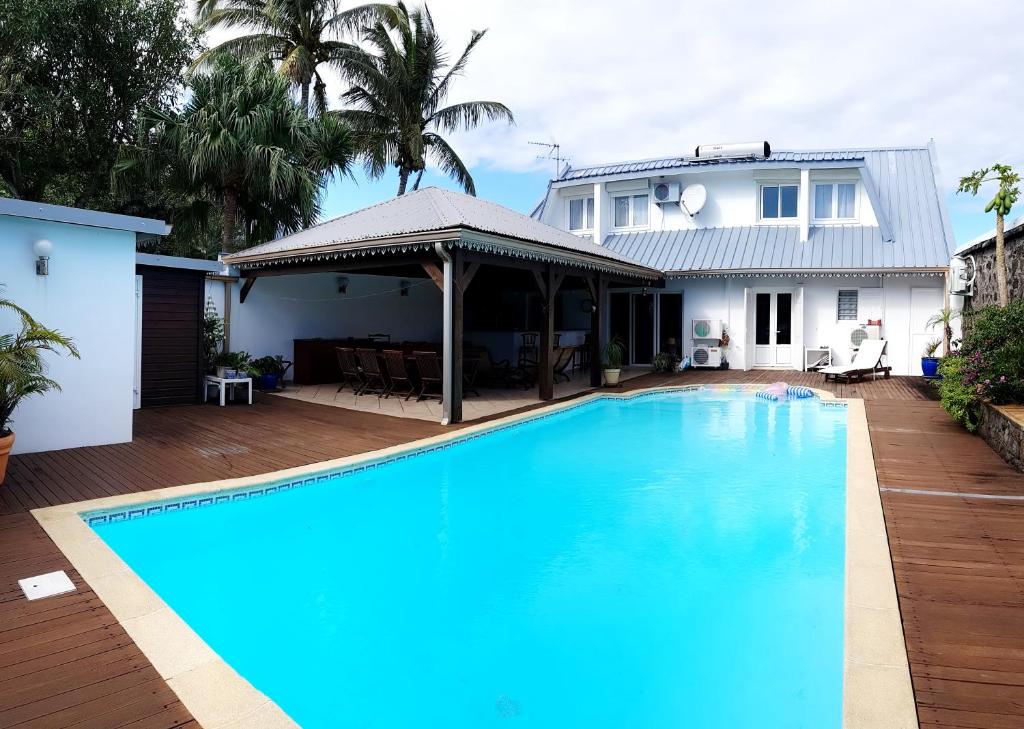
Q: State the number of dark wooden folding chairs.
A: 4